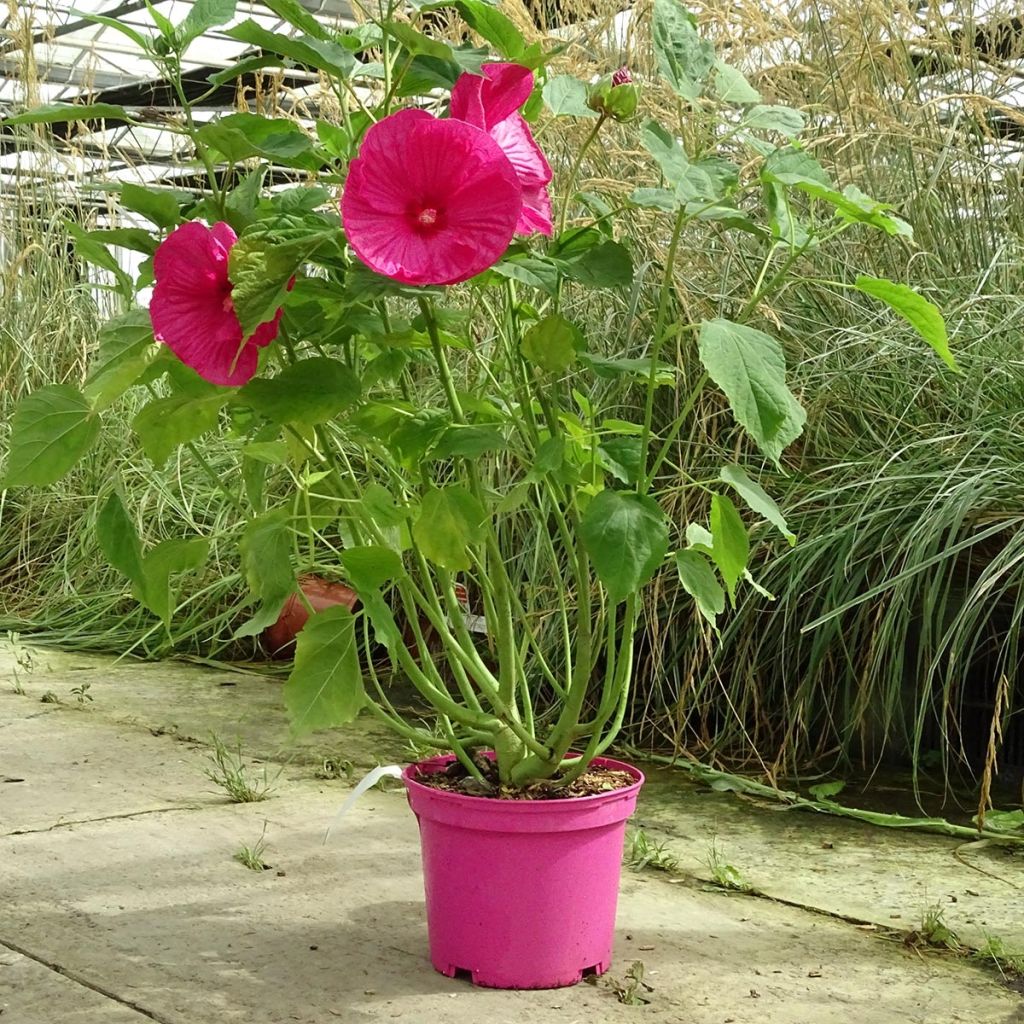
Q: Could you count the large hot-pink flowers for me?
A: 3